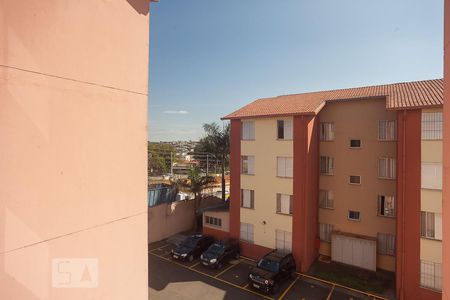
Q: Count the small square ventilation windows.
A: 3